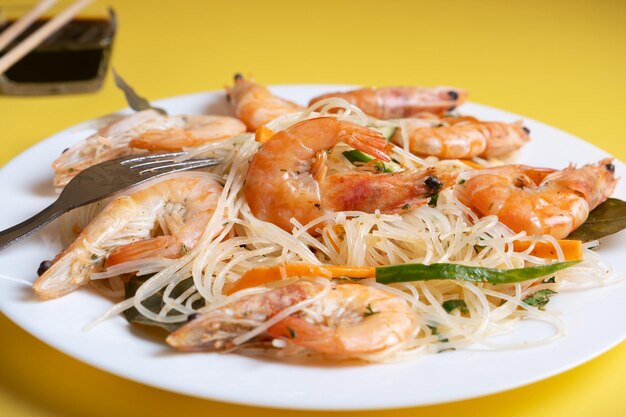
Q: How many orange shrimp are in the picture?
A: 8